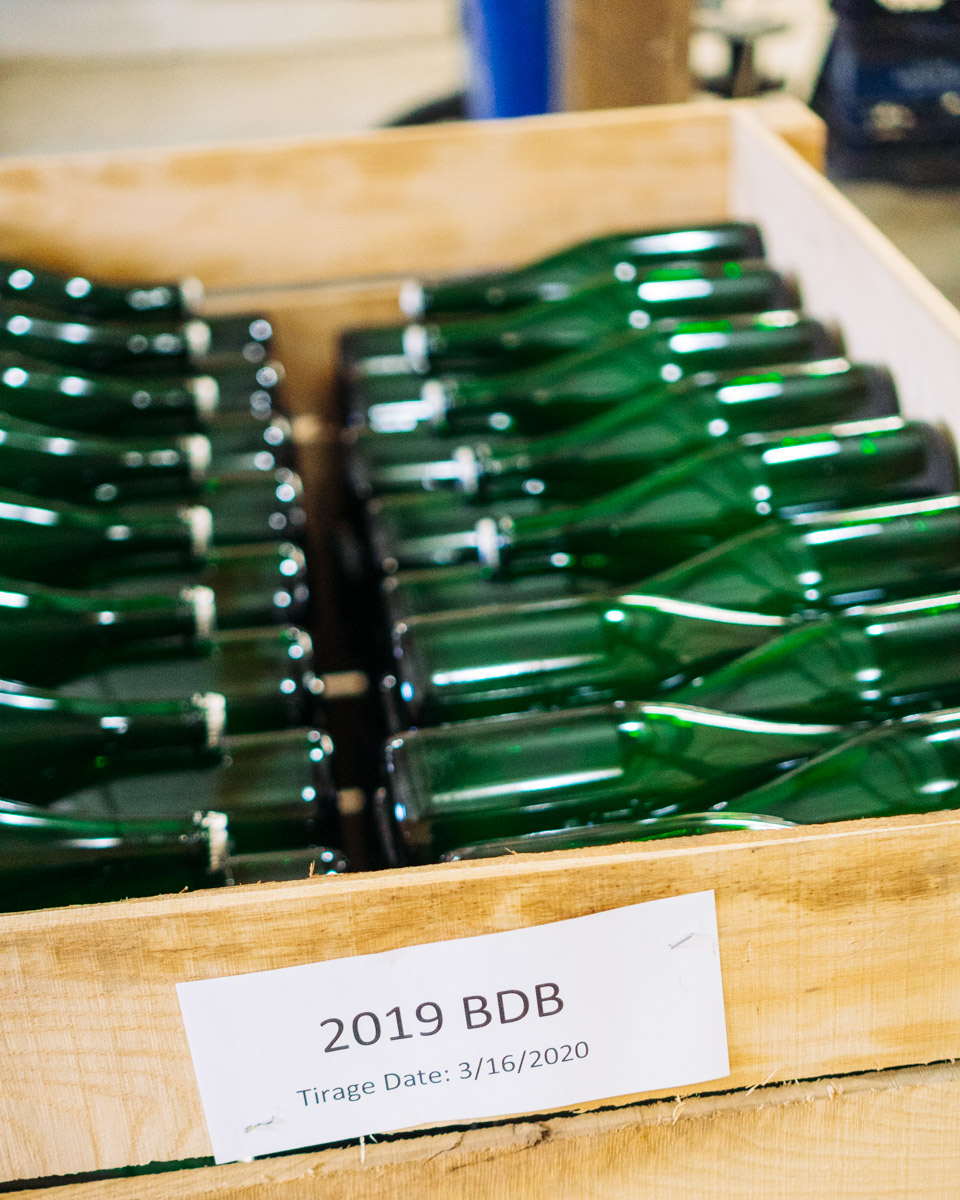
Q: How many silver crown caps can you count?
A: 13